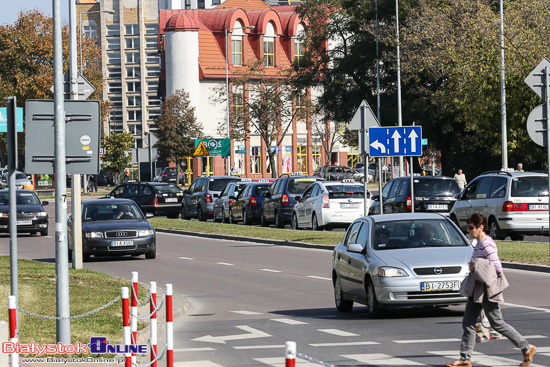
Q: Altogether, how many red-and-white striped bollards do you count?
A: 6